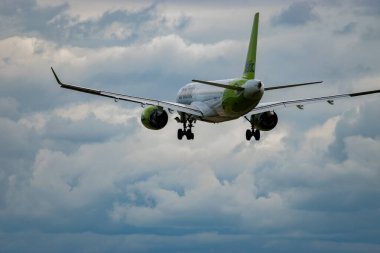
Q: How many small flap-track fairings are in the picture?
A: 5